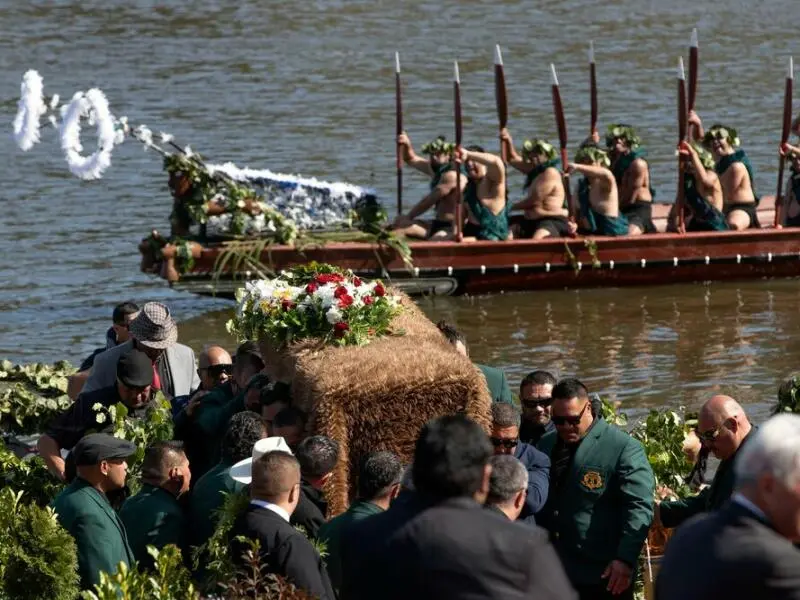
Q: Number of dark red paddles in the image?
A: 8